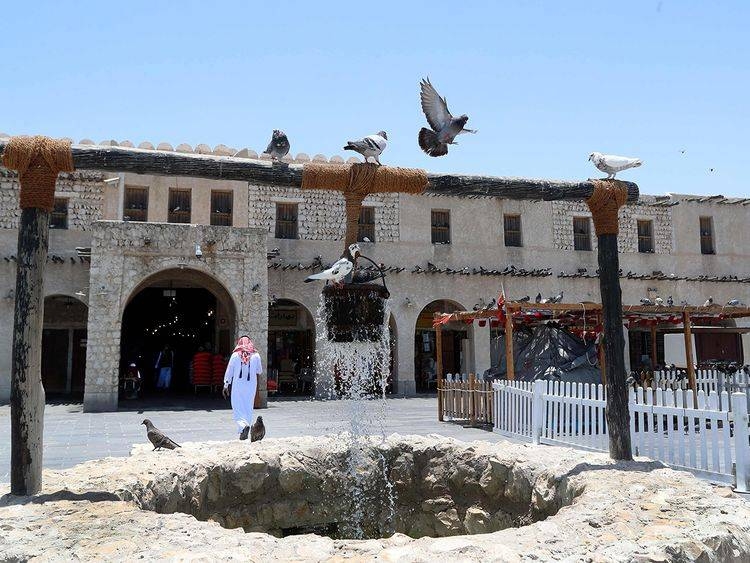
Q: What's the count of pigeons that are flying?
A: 1